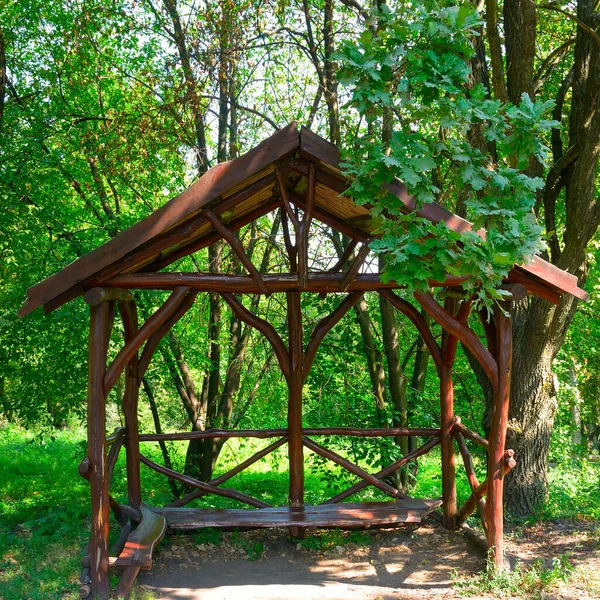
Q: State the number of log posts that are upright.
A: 5